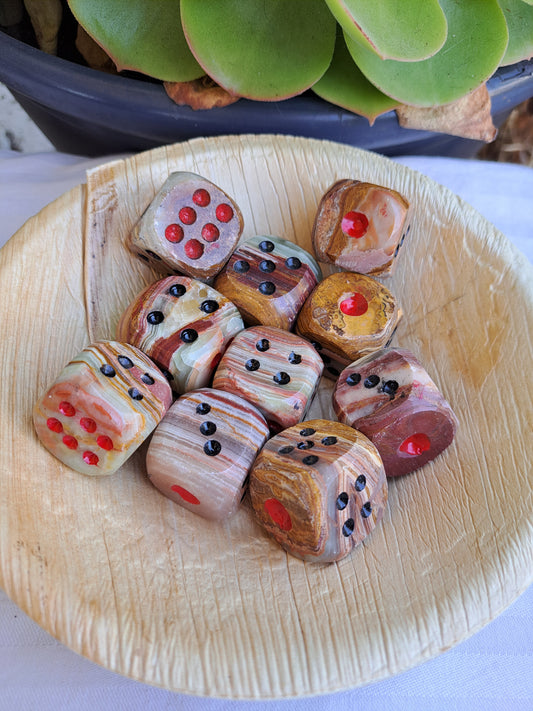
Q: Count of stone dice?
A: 10